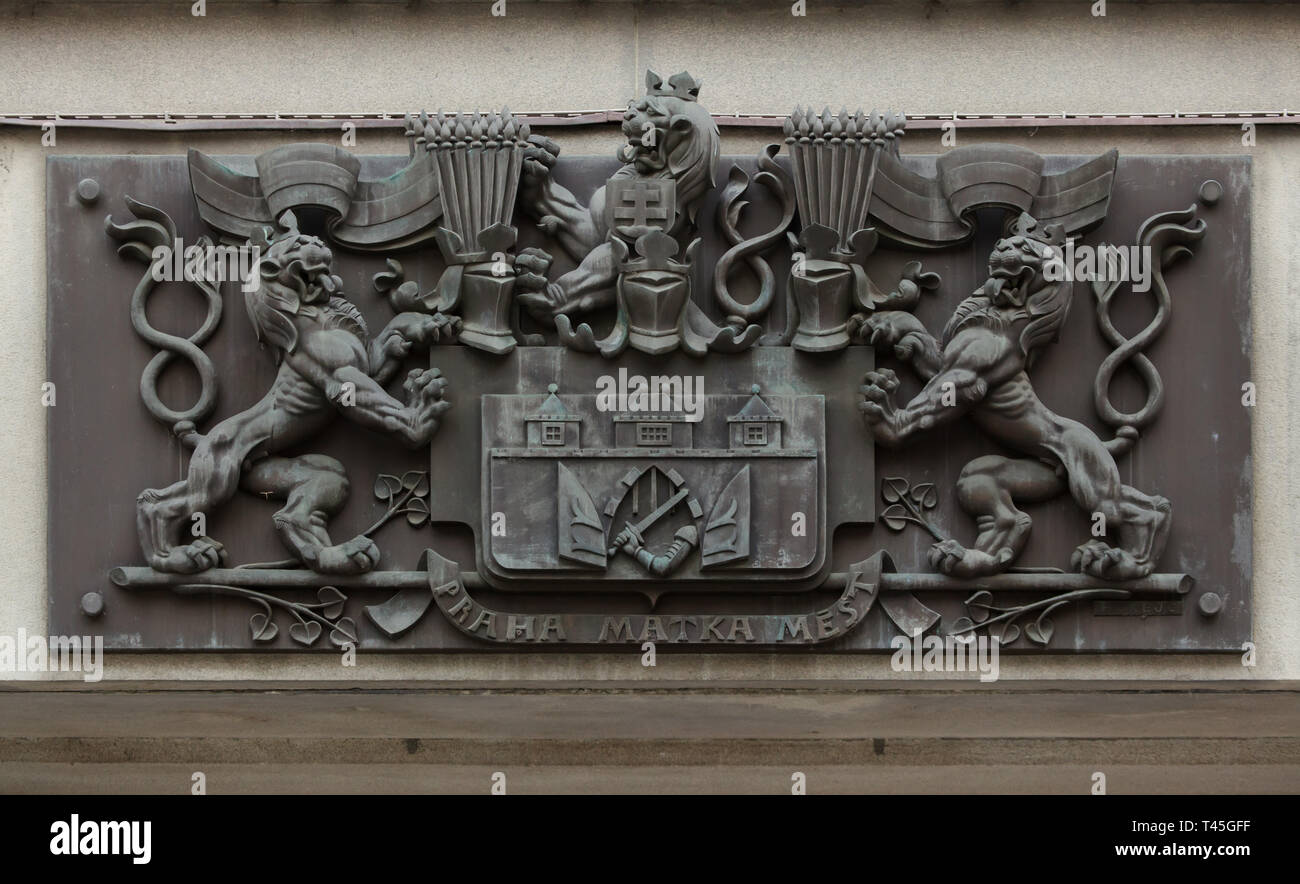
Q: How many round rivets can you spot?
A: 4